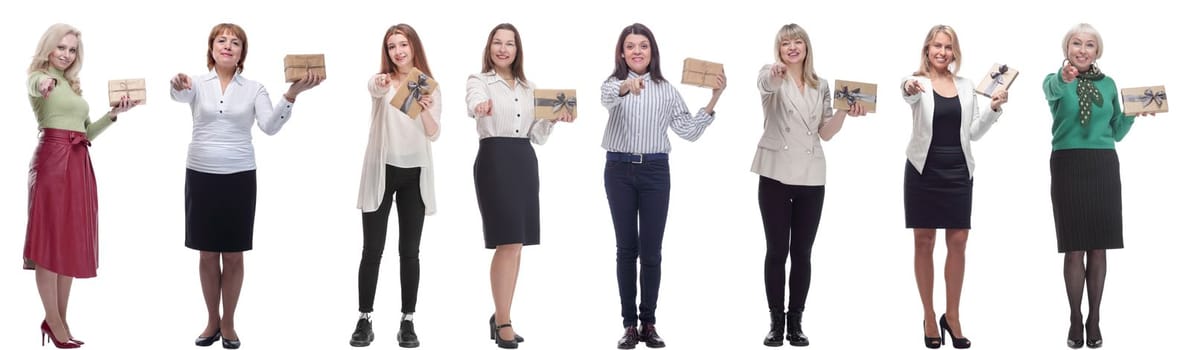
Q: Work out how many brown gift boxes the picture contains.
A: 8